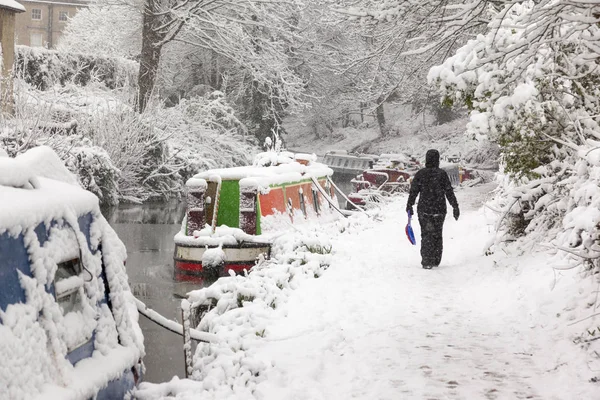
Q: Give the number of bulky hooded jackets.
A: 1